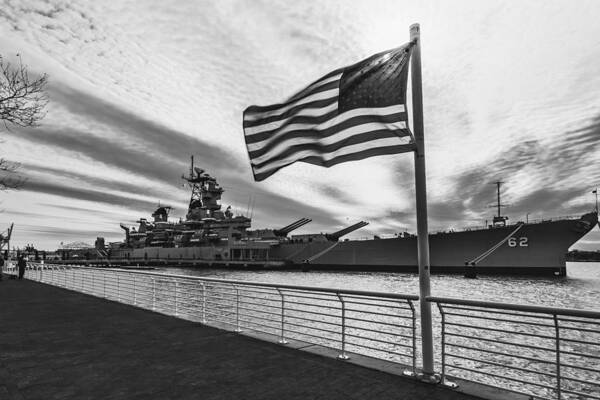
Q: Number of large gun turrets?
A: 2